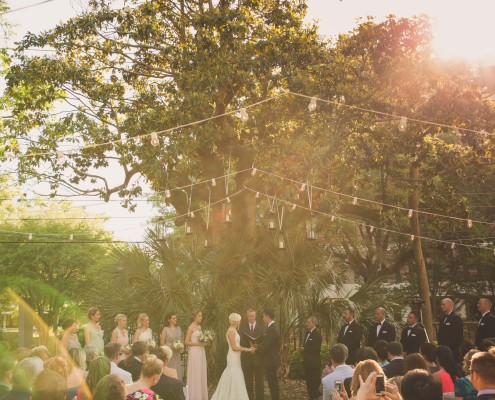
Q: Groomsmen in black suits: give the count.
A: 6